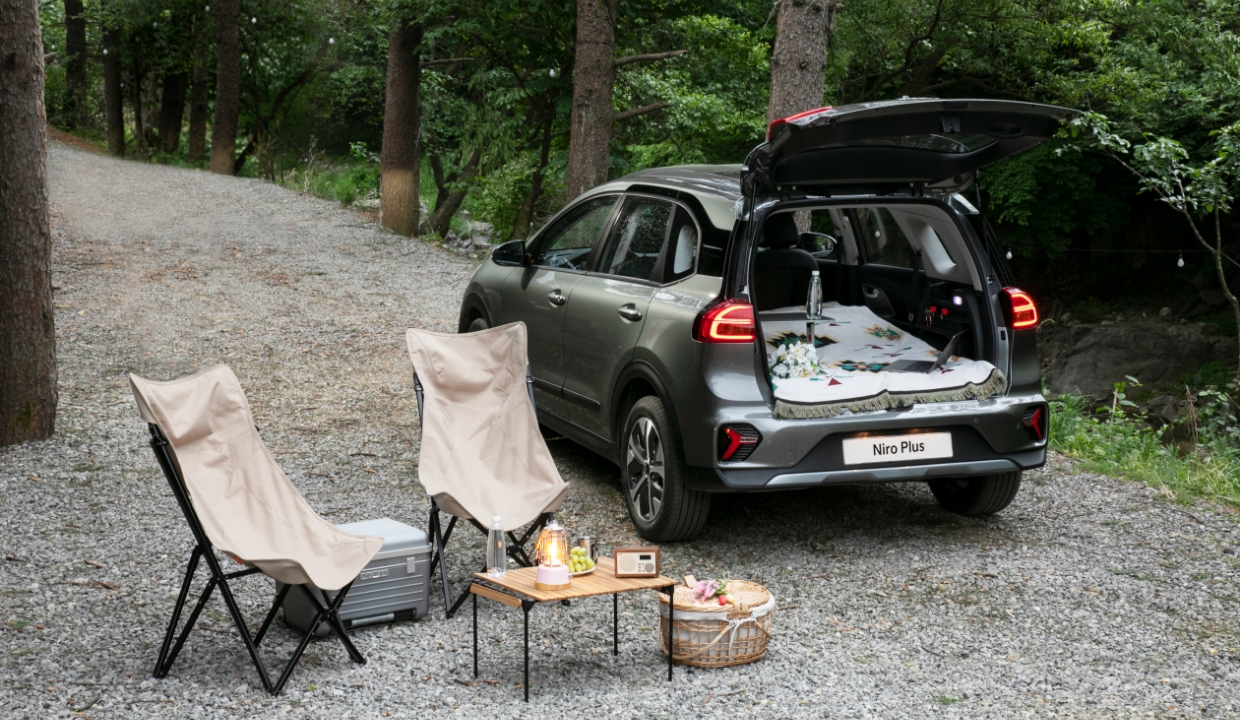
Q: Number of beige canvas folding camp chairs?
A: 2